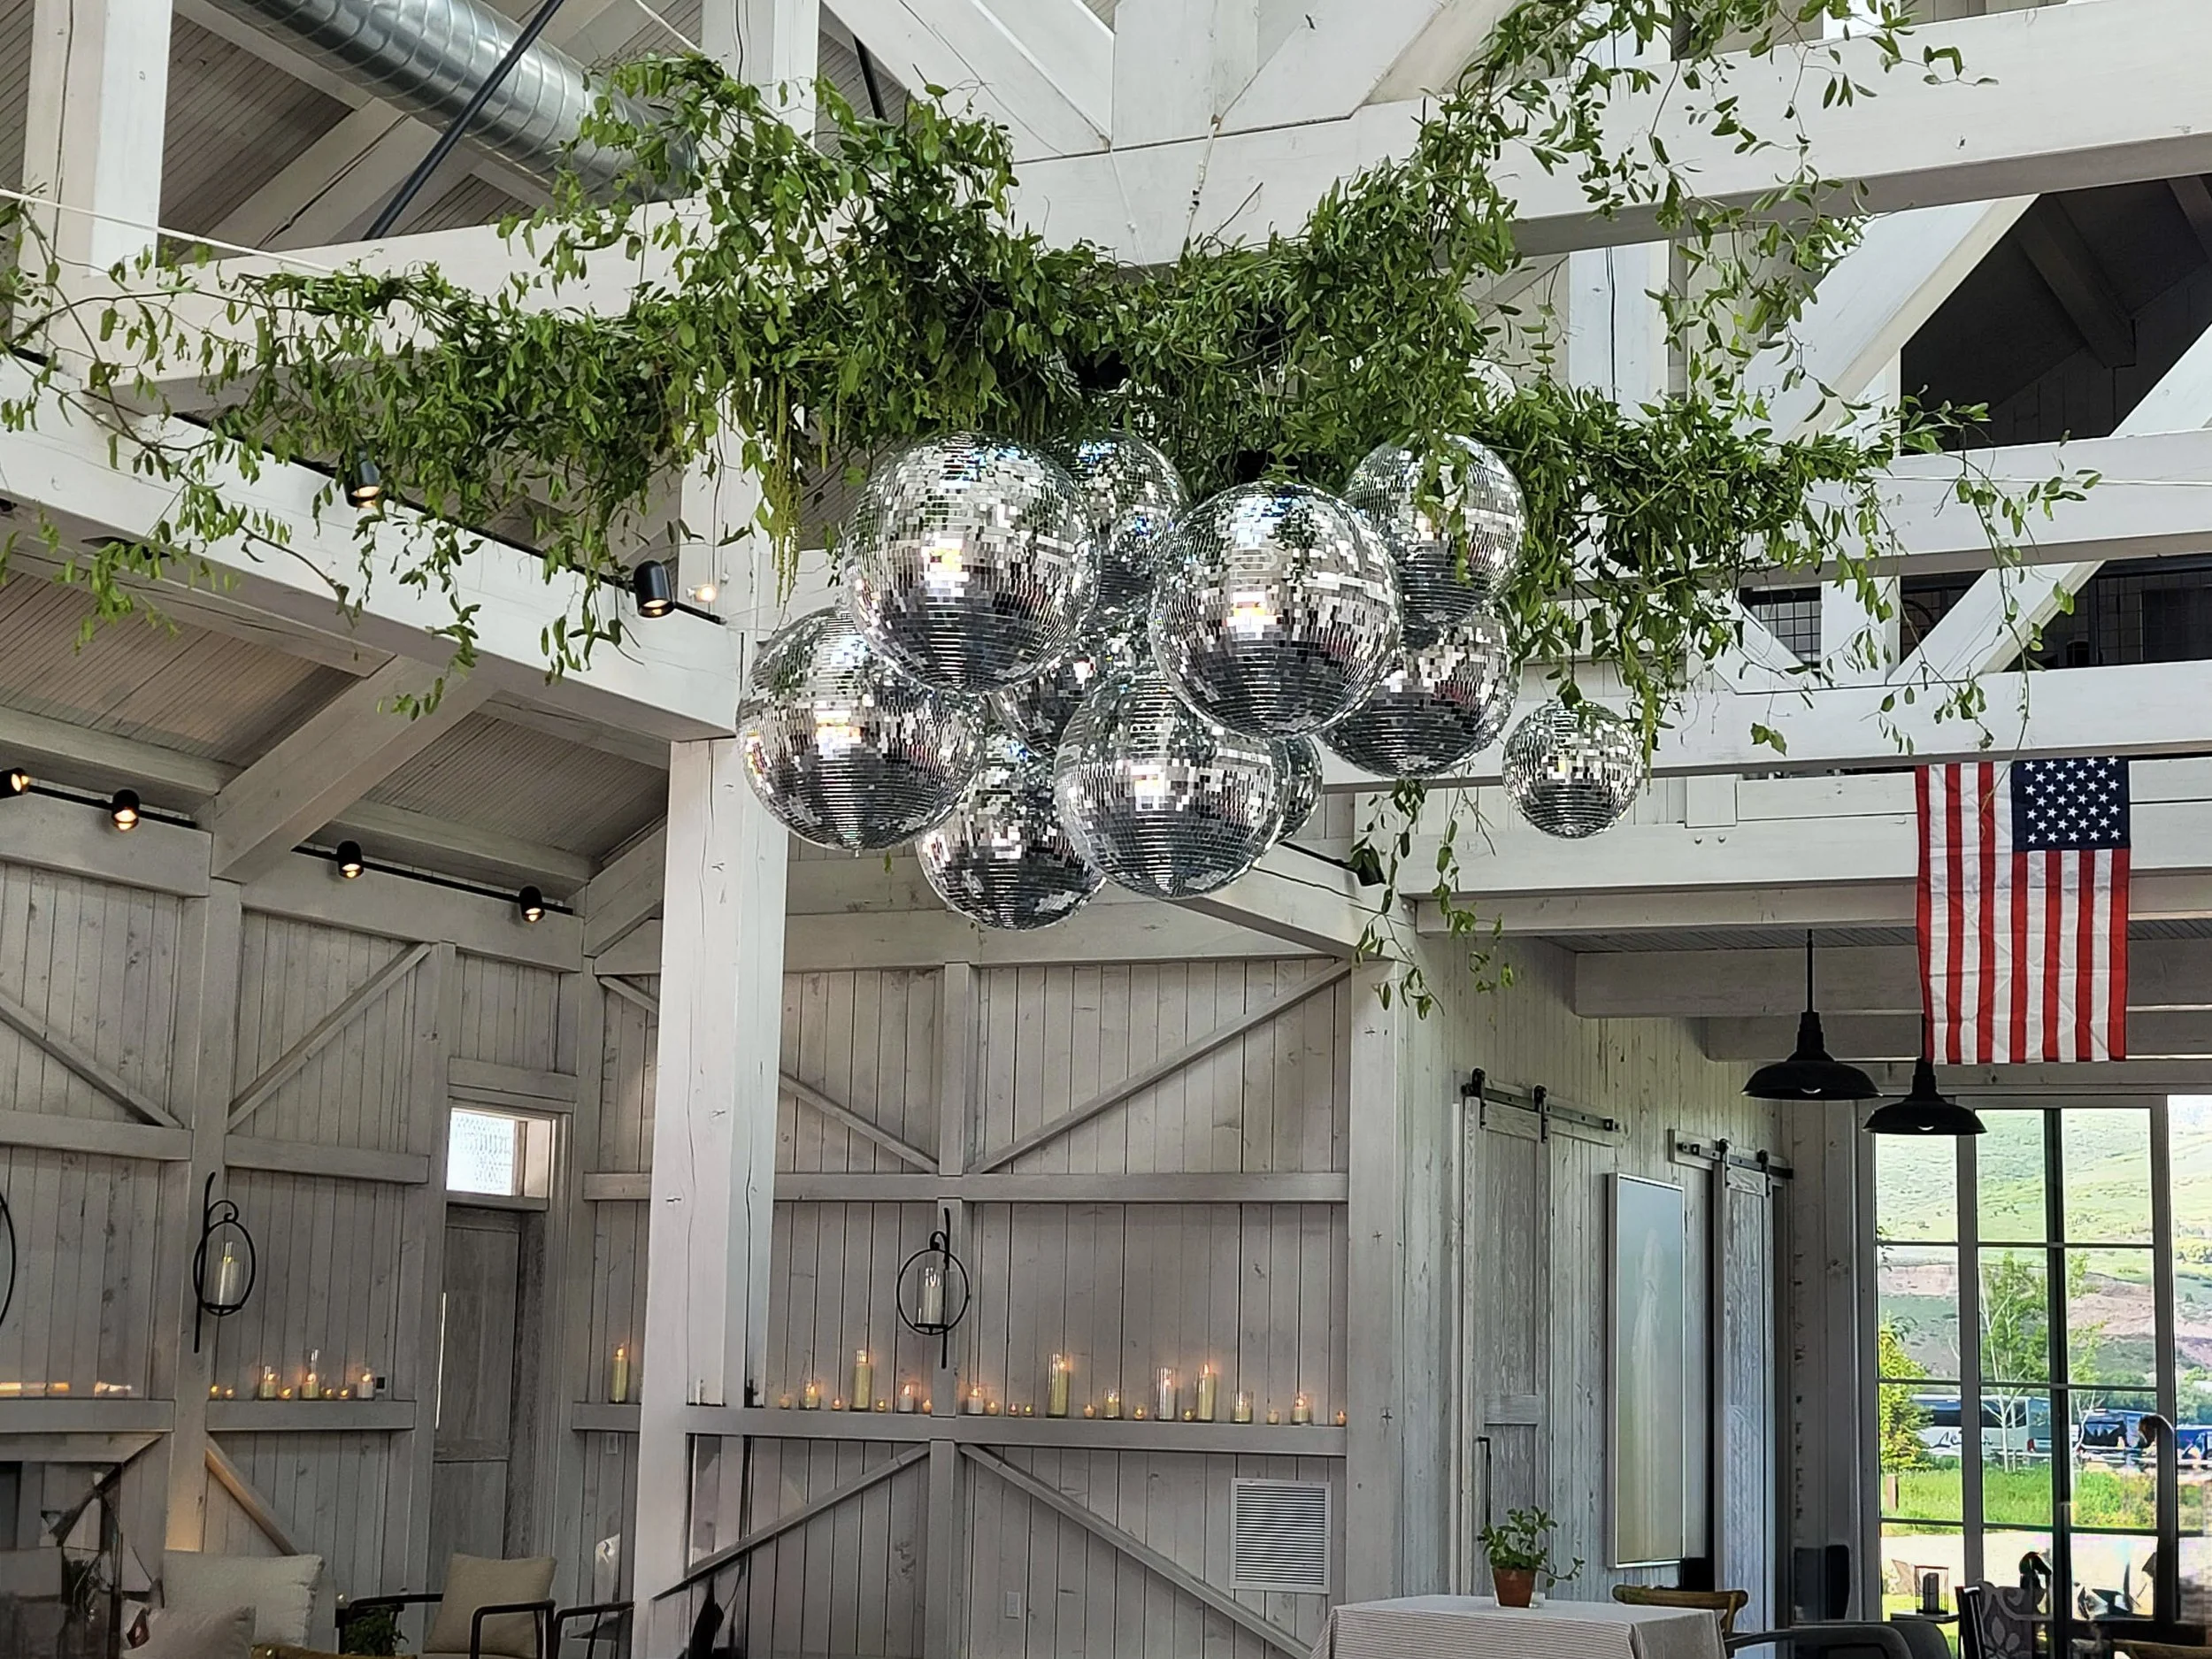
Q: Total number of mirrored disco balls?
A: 11